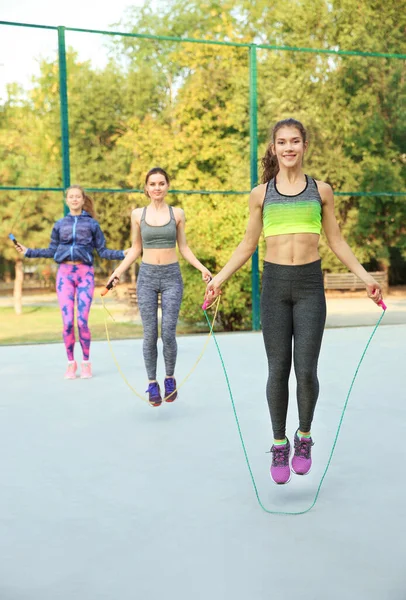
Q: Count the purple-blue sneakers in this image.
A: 2